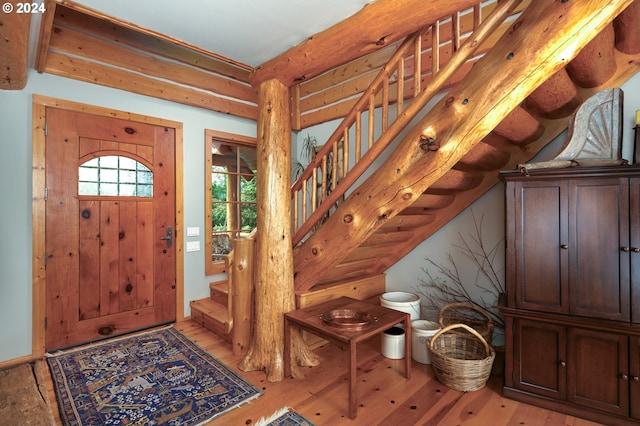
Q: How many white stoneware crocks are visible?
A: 3